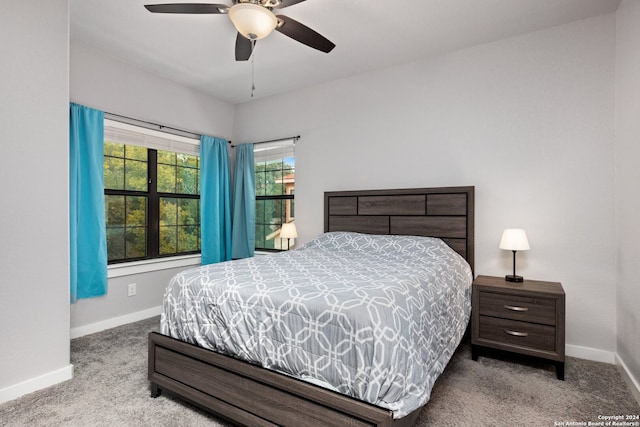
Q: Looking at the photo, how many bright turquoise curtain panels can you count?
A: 3